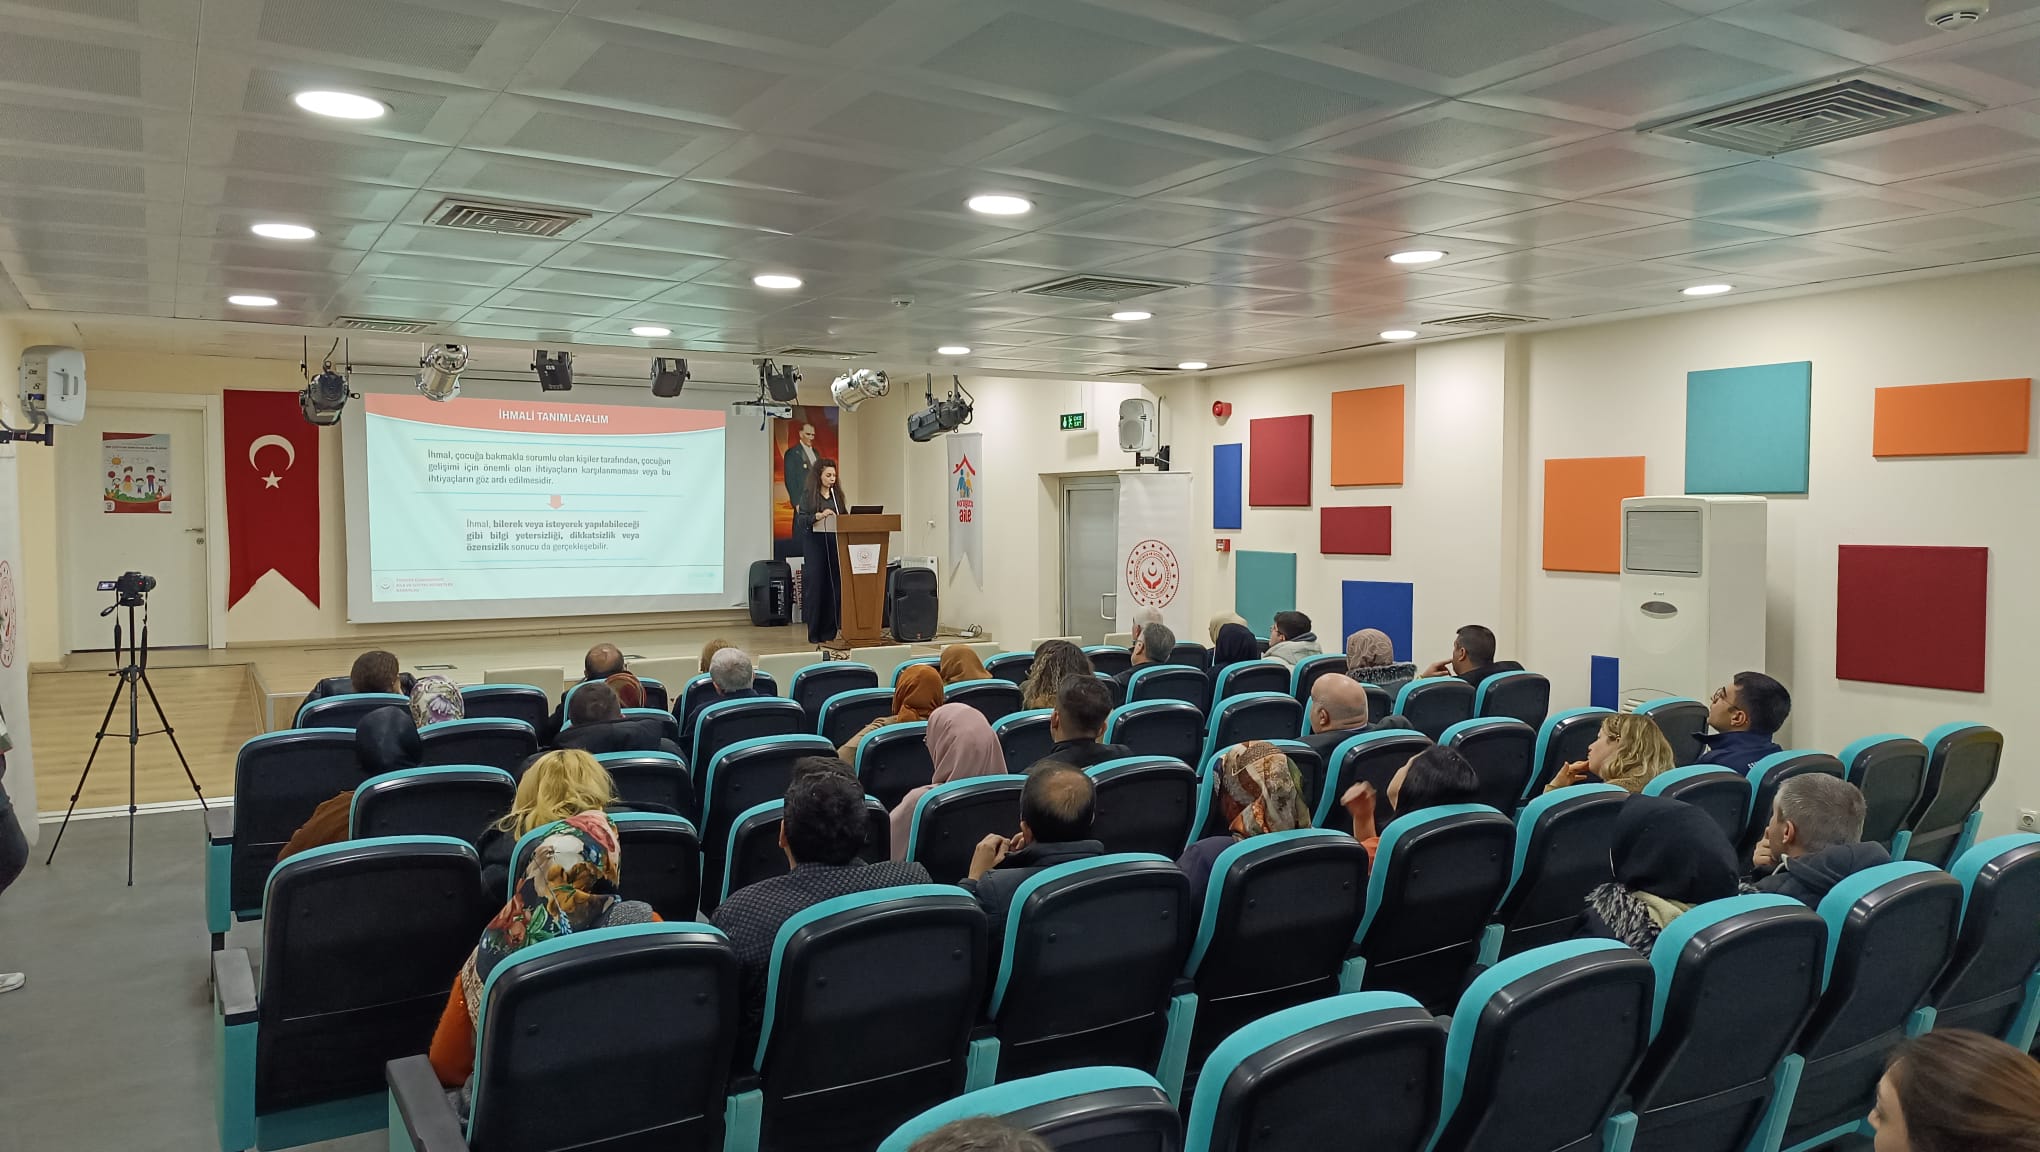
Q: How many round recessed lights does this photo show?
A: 12